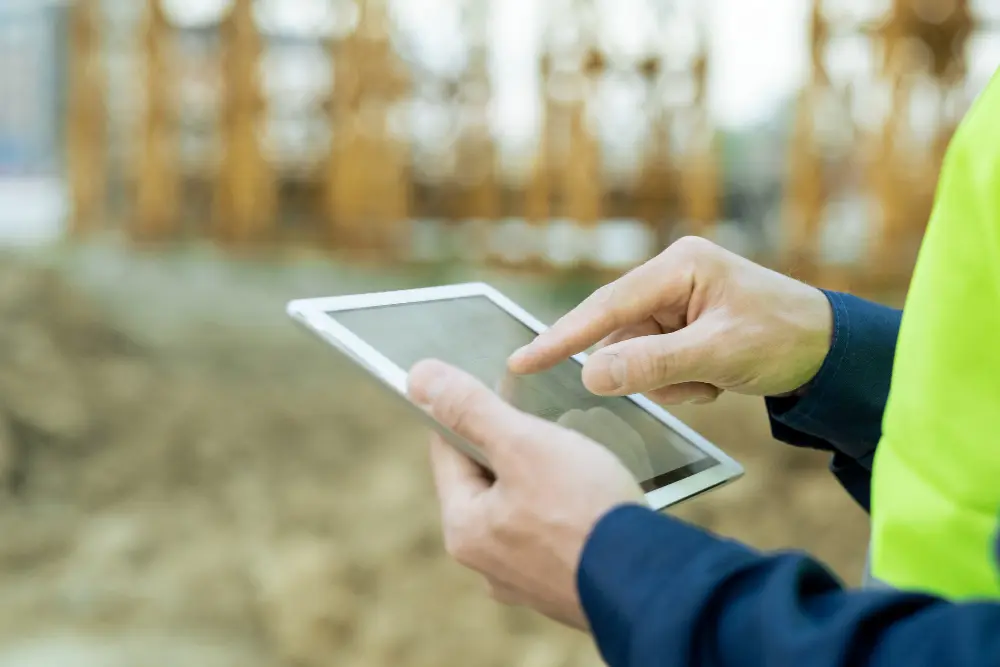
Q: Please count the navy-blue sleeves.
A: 2